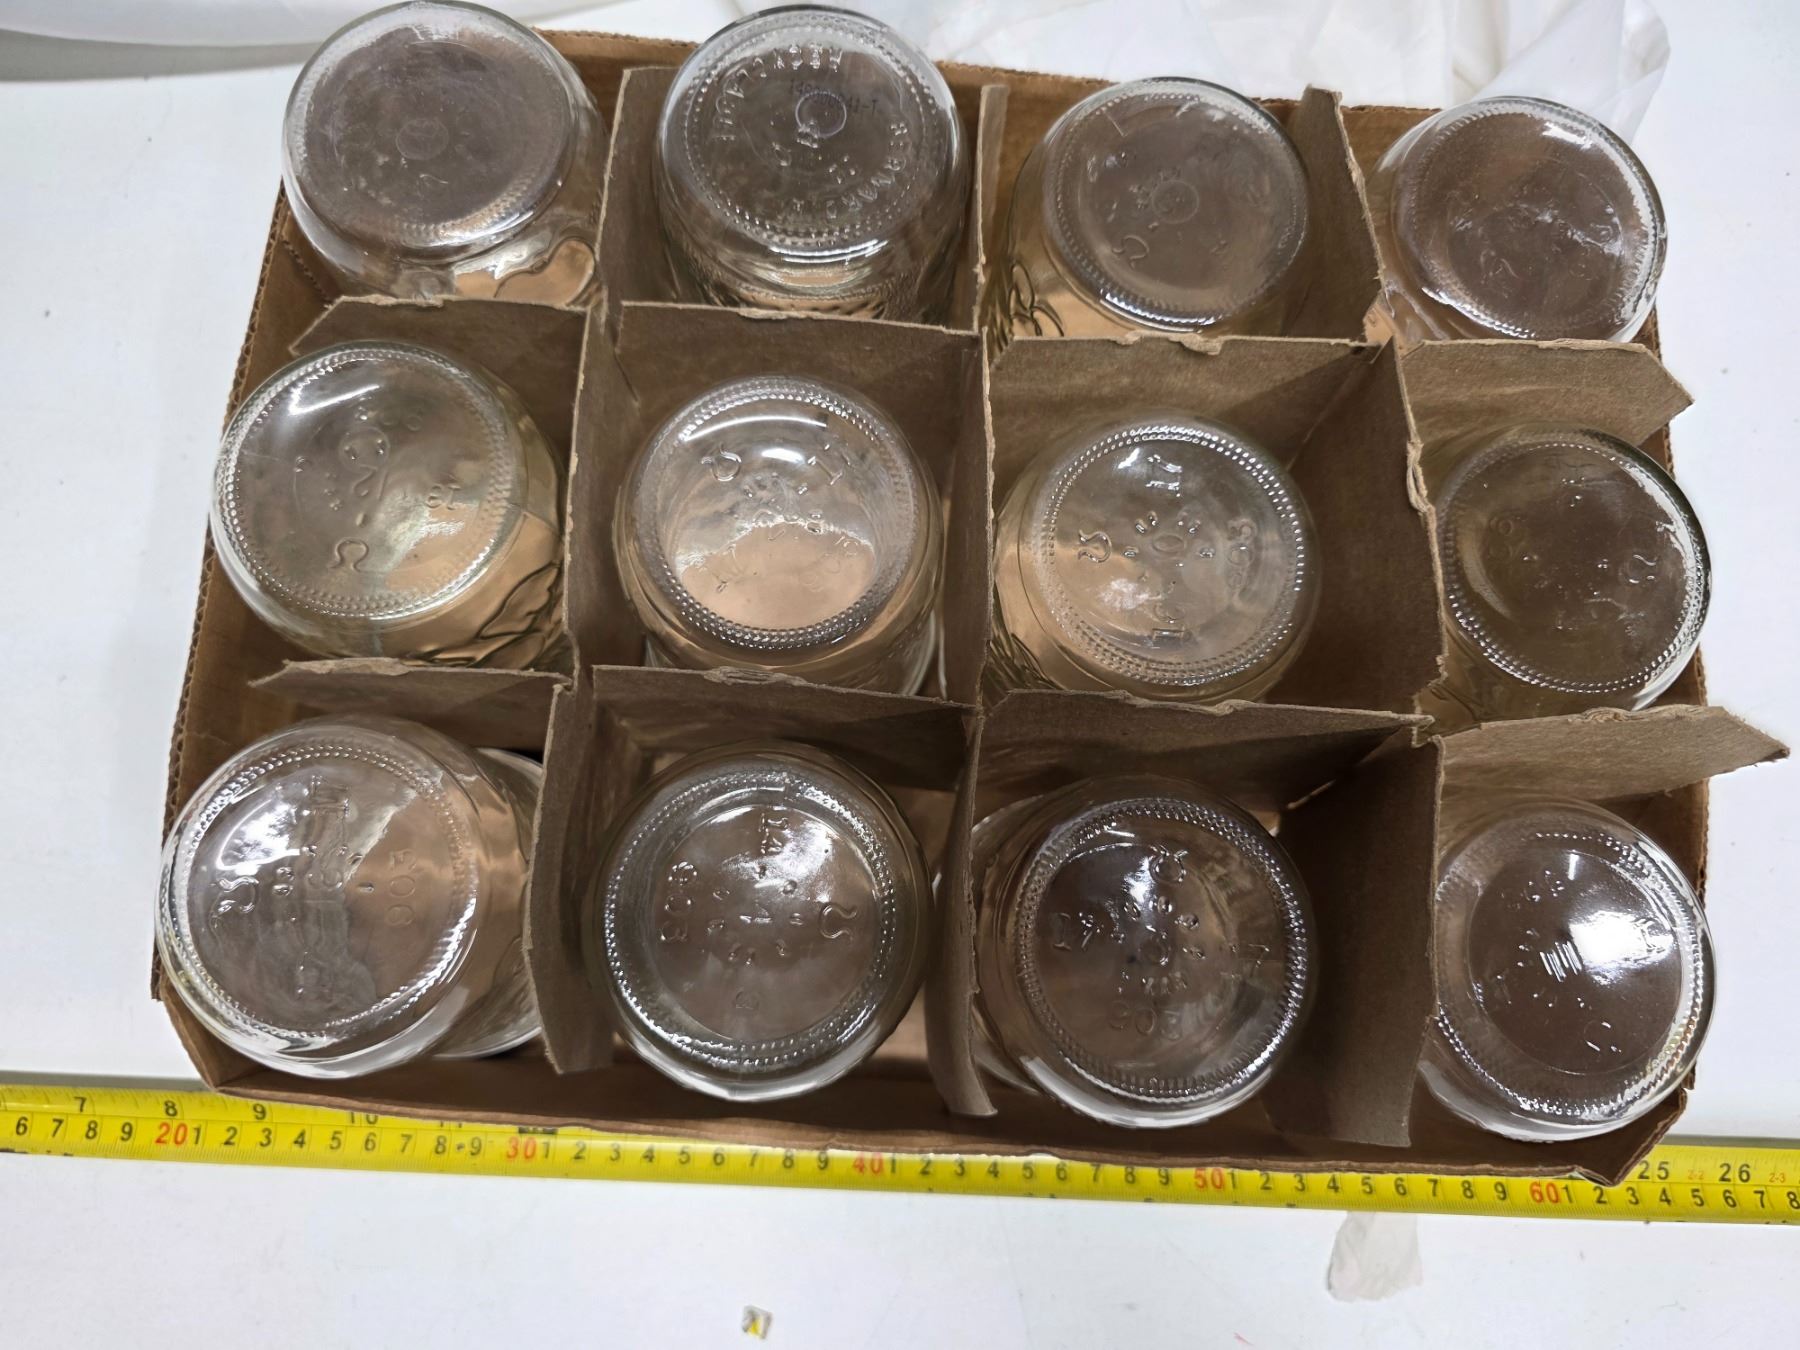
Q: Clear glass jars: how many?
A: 12